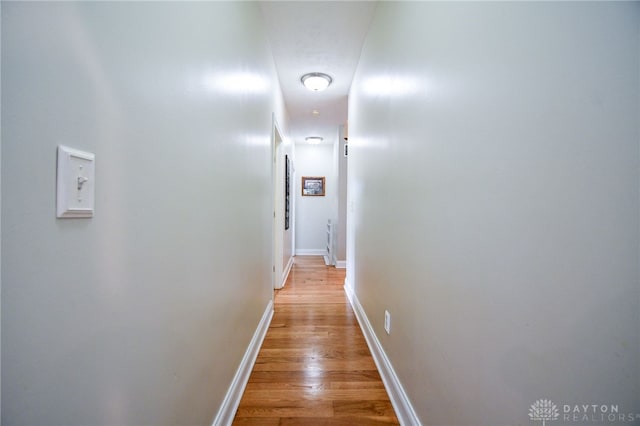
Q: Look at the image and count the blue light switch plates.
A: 0